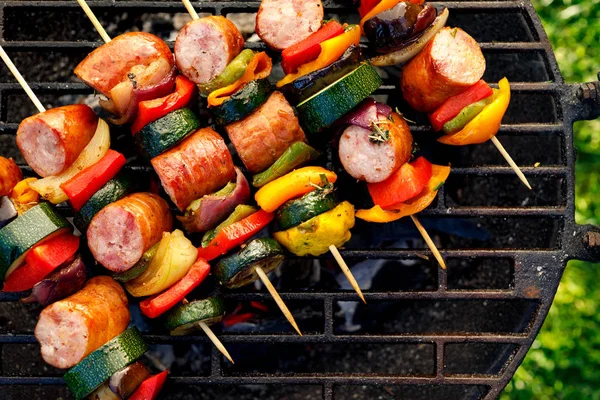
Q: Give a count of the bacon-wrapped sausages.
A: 0